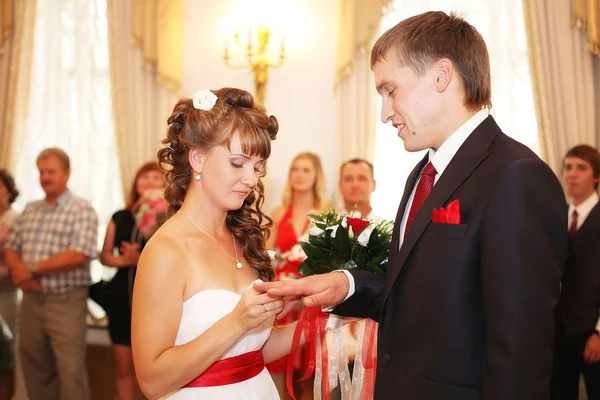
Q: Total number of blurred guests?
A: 6